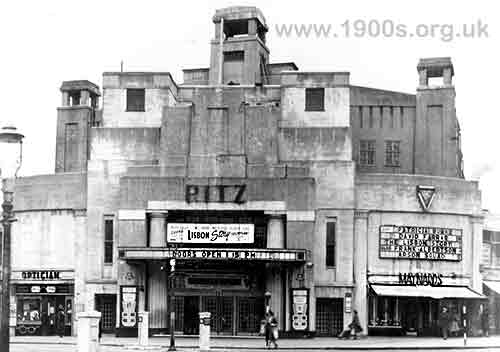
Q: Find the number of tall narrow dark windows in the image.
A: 2